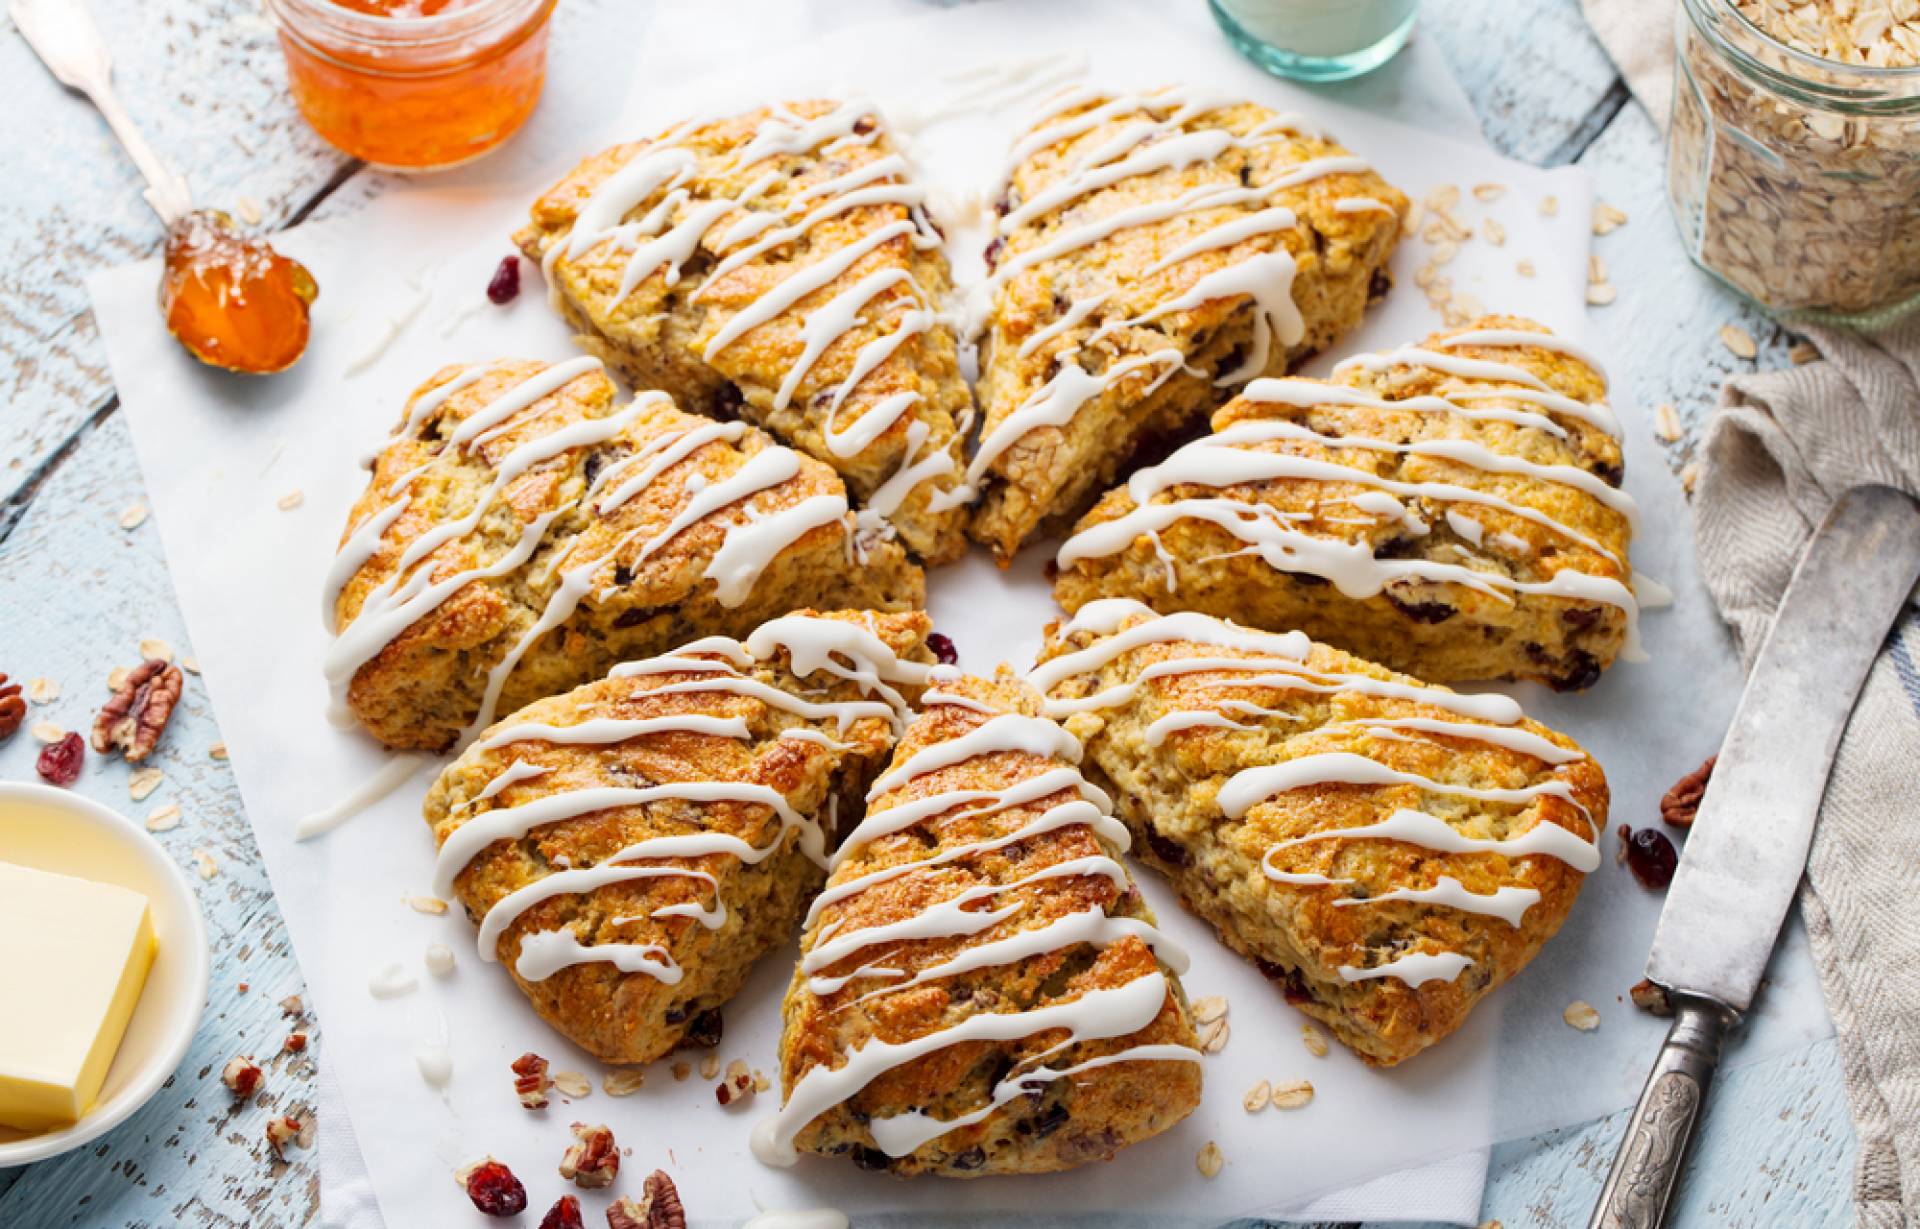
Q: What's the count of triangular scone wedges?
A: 7